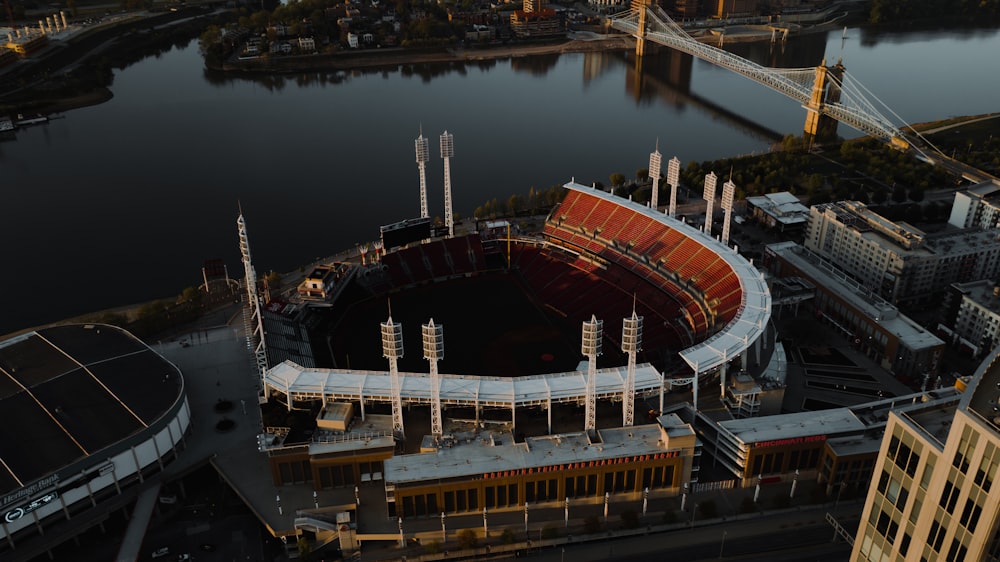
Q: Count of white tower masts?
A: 11